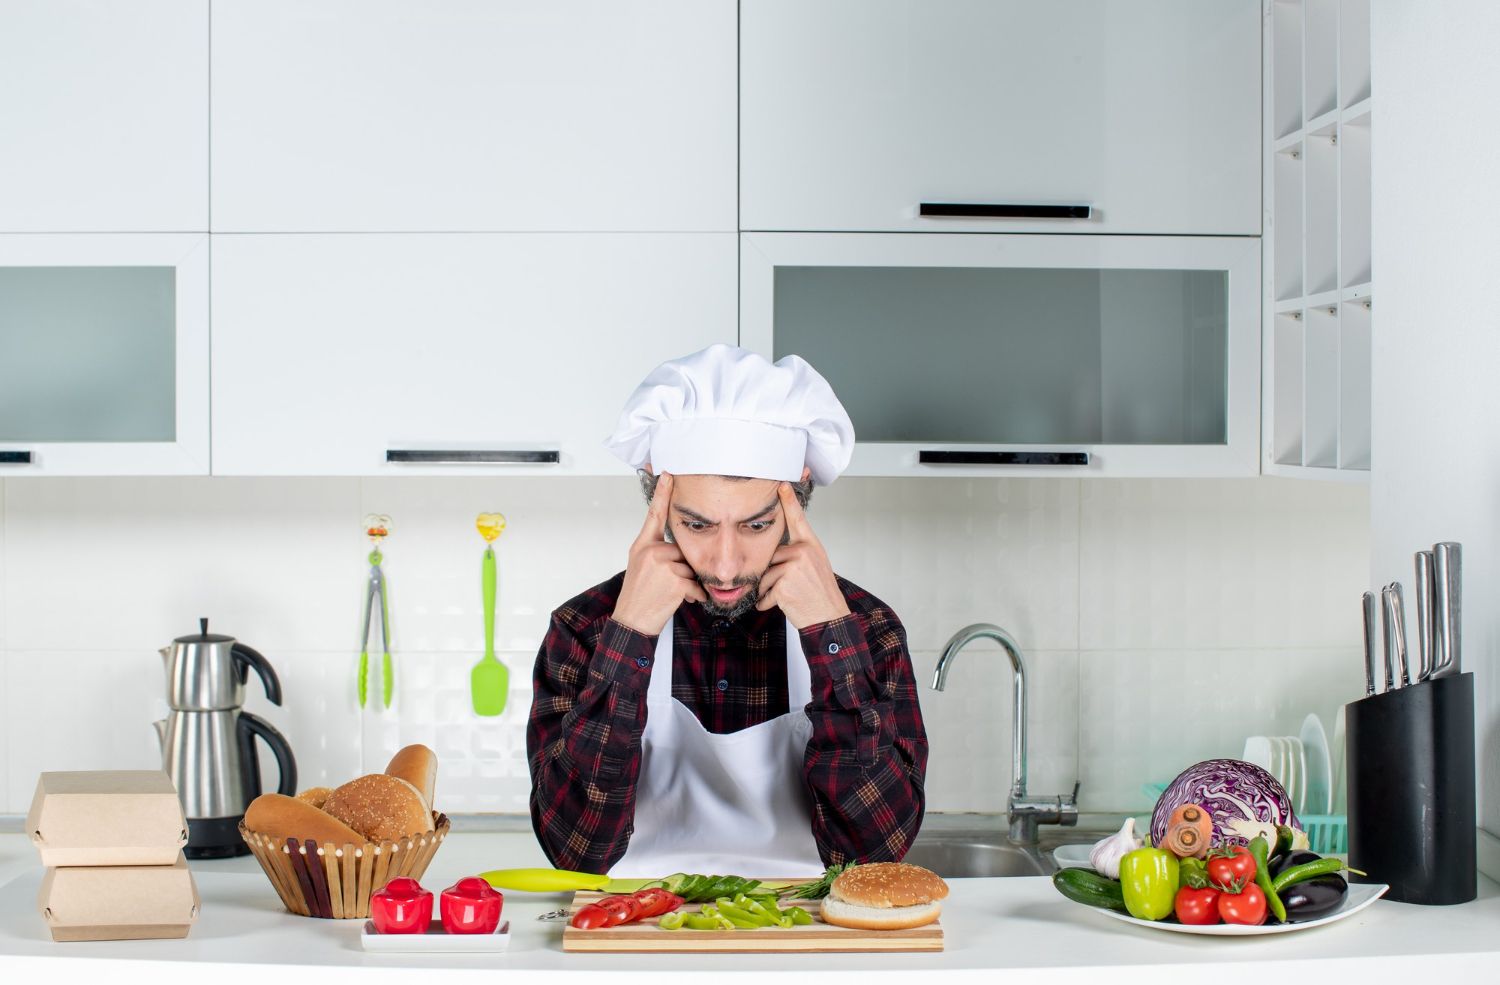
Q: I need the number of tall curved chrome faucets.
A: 1